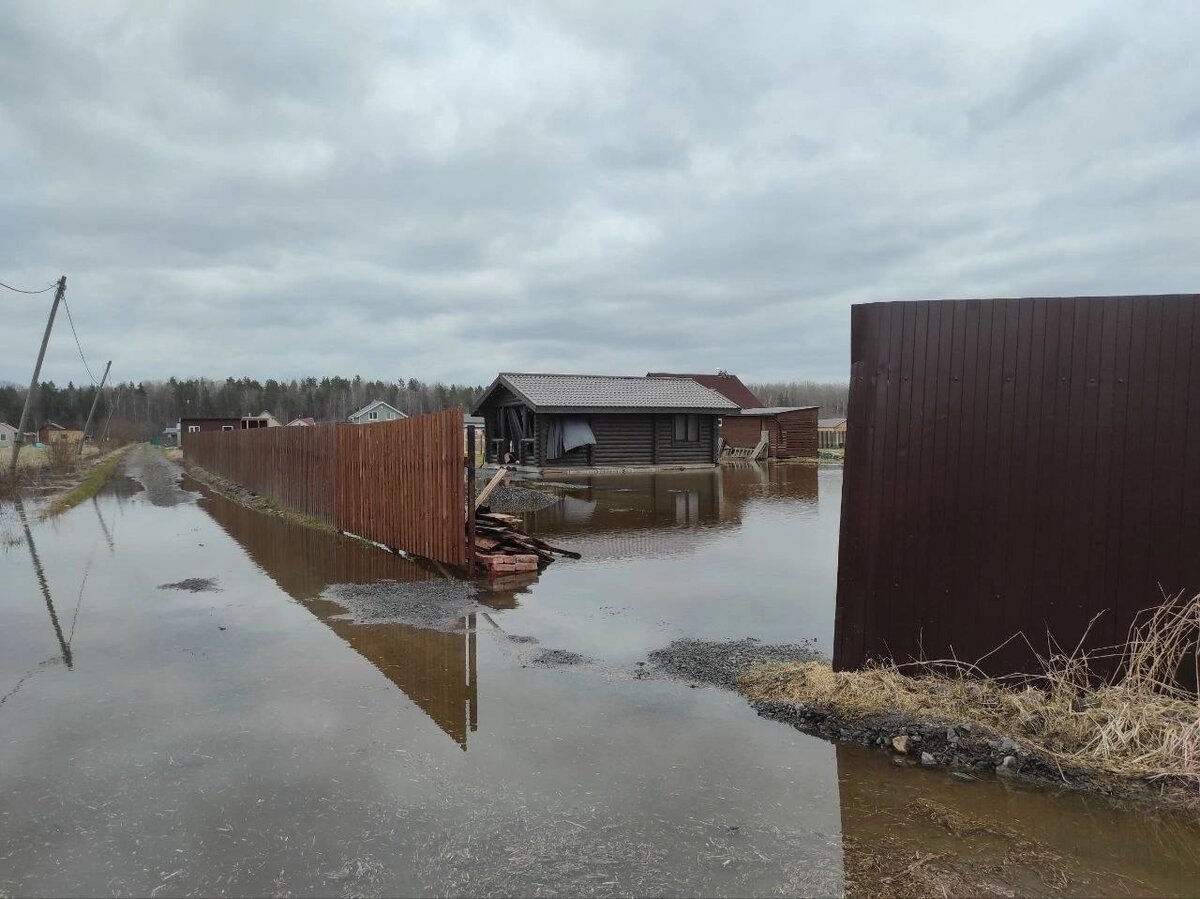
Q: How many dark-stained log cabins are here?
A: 1